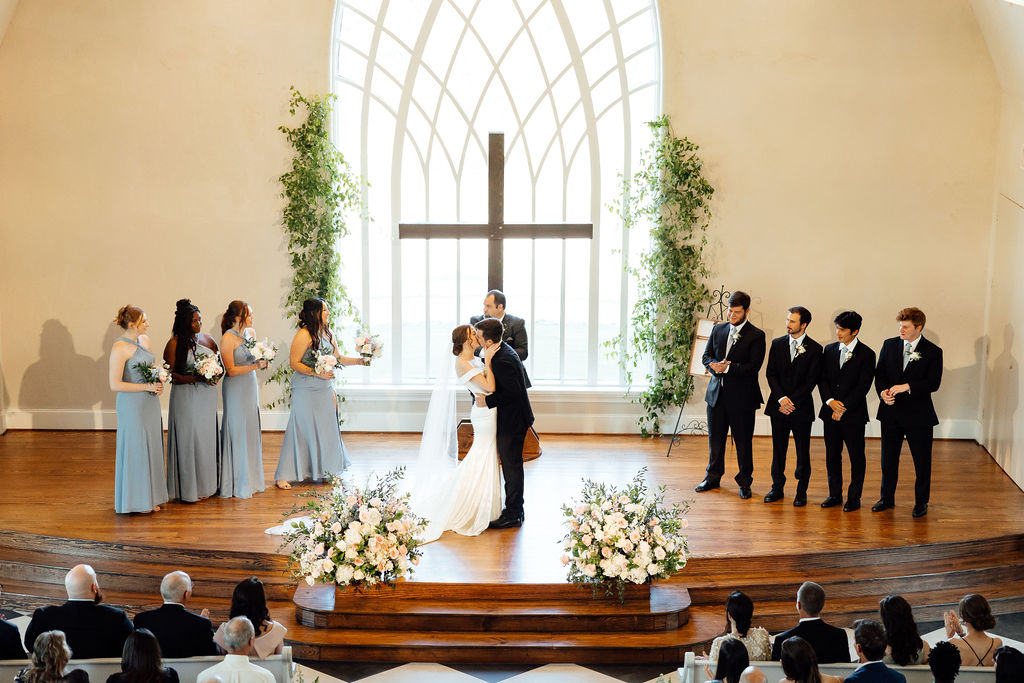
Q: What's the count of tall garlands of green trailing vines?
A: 2